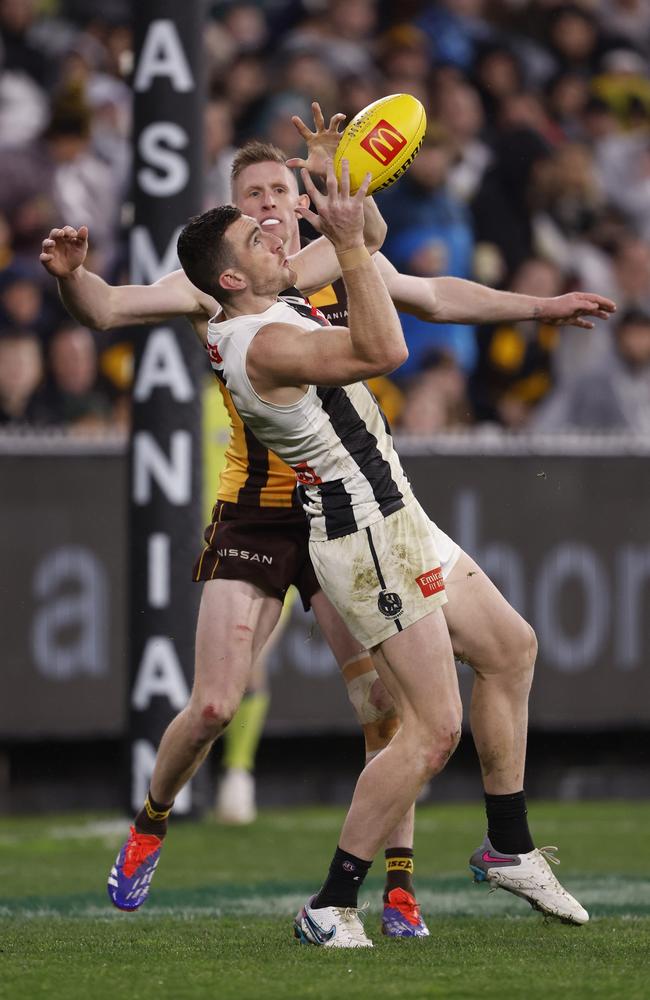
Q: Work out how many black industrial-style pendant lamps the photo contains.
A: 0